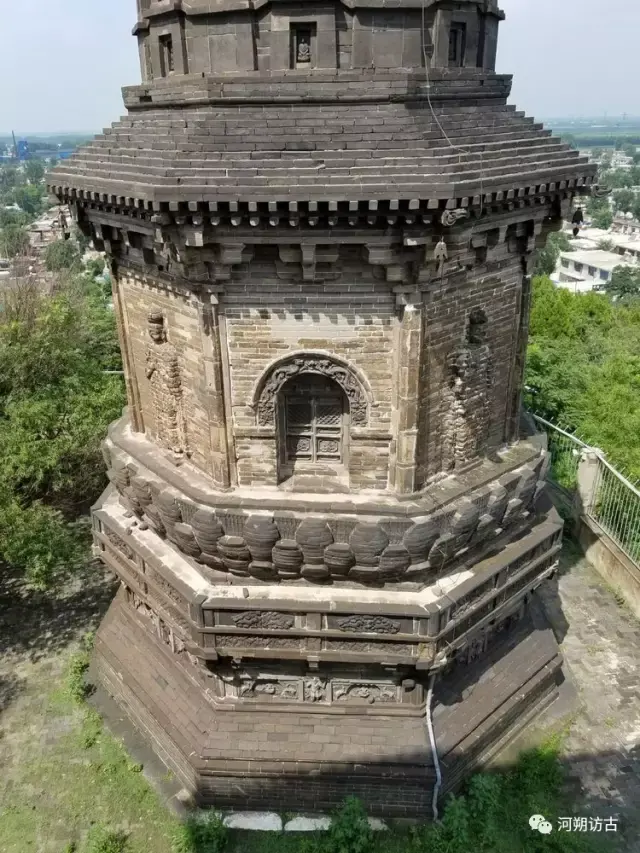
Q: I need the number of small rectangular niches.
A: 3